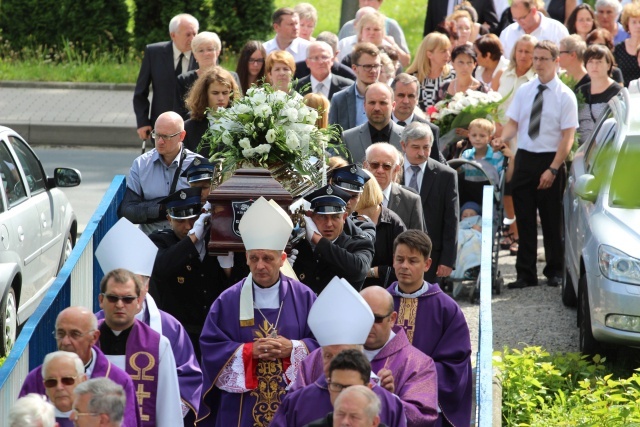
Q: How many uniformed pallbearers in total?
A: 4